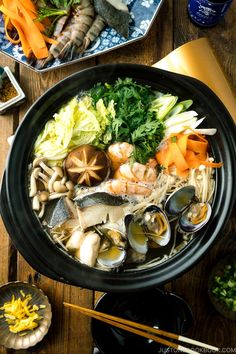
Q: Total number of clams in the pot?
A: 3